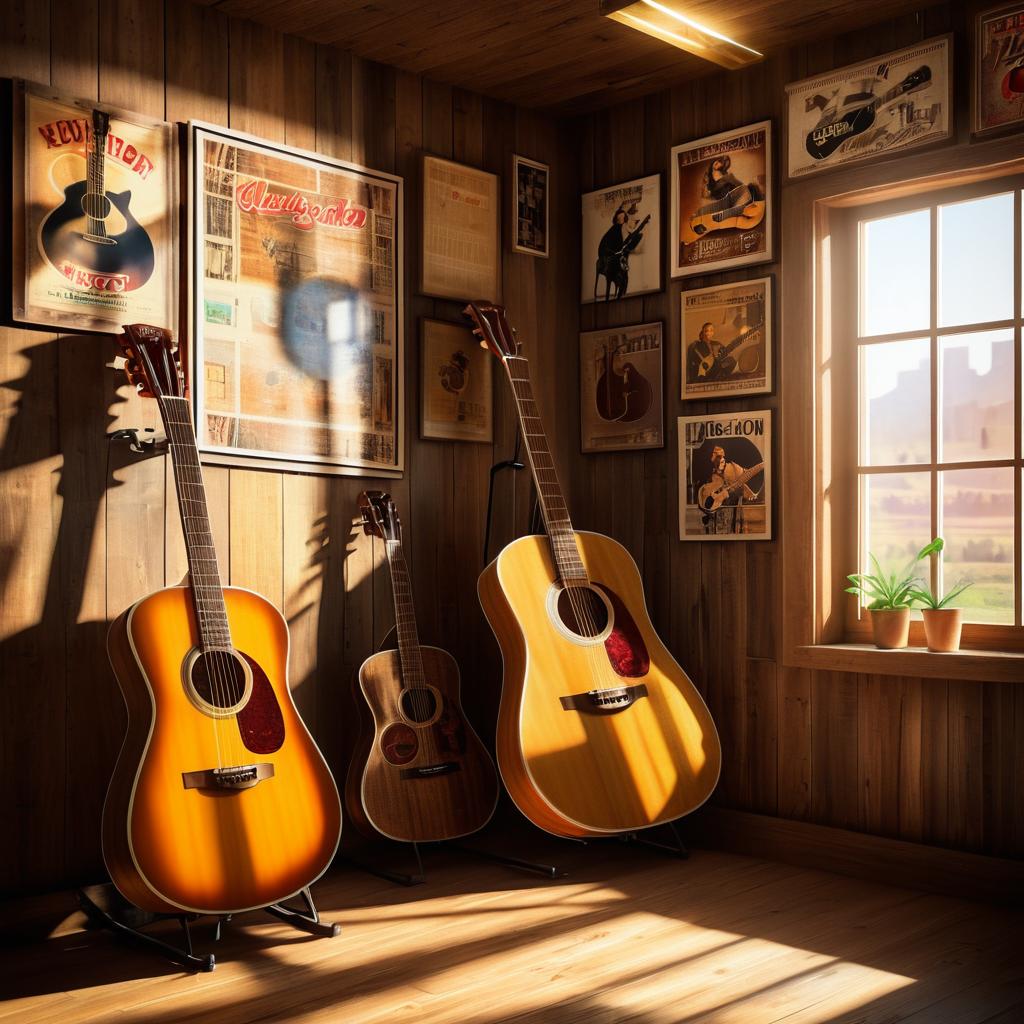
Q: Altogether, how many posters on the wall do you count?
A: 12